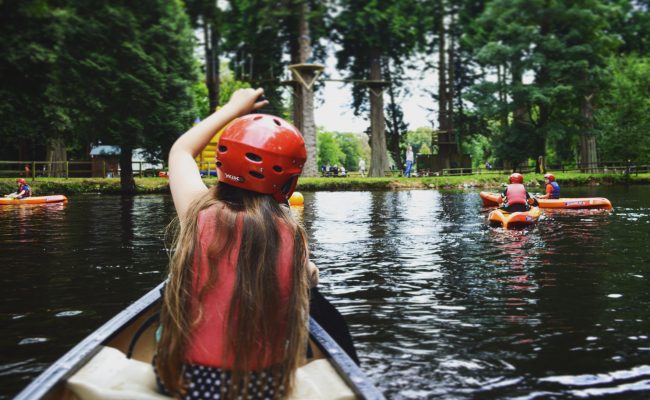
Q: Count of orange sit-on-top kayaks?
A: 3